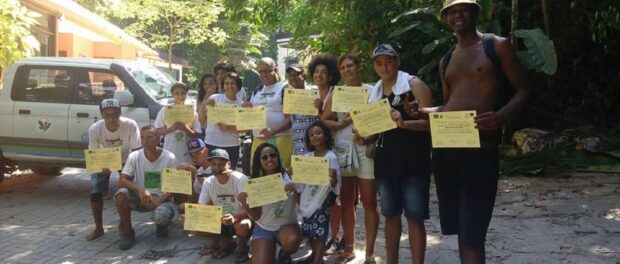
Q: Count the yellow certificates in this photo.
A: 12